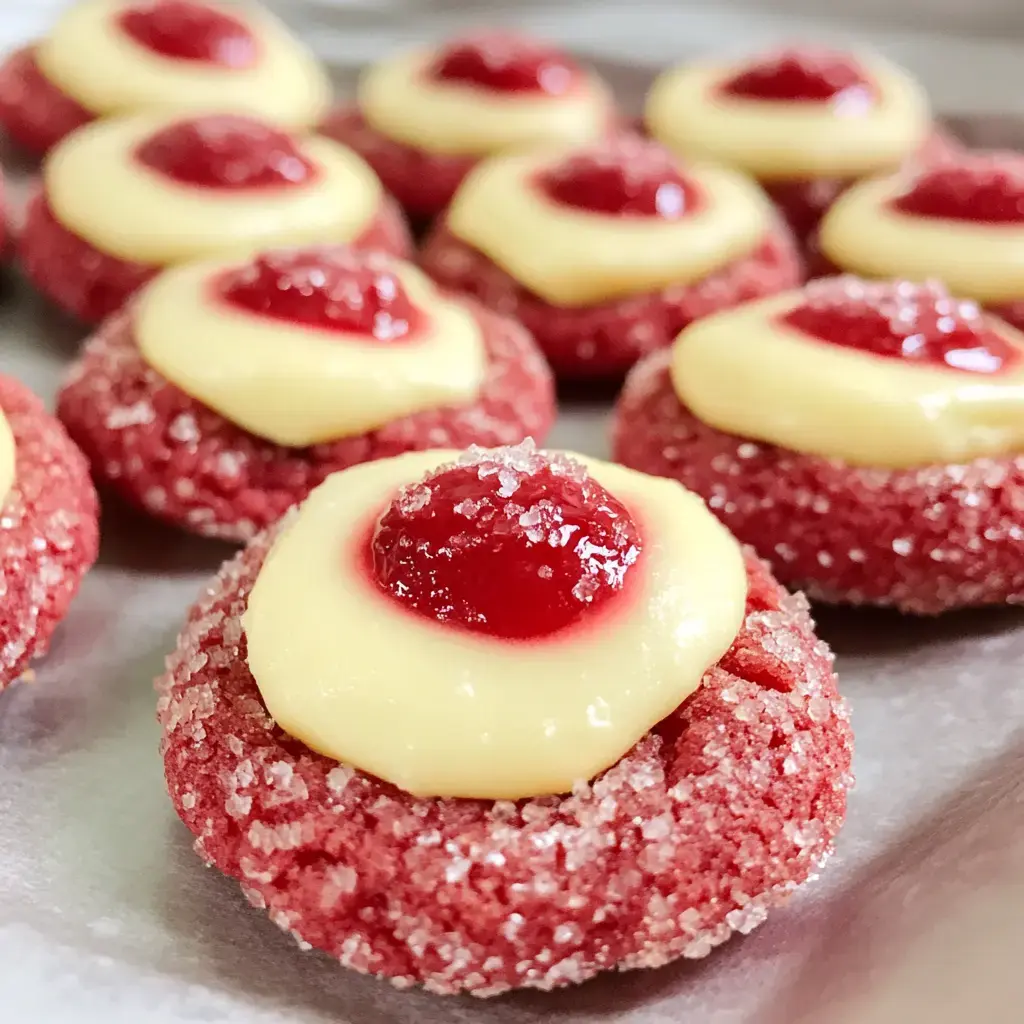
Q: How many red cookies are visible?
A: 10